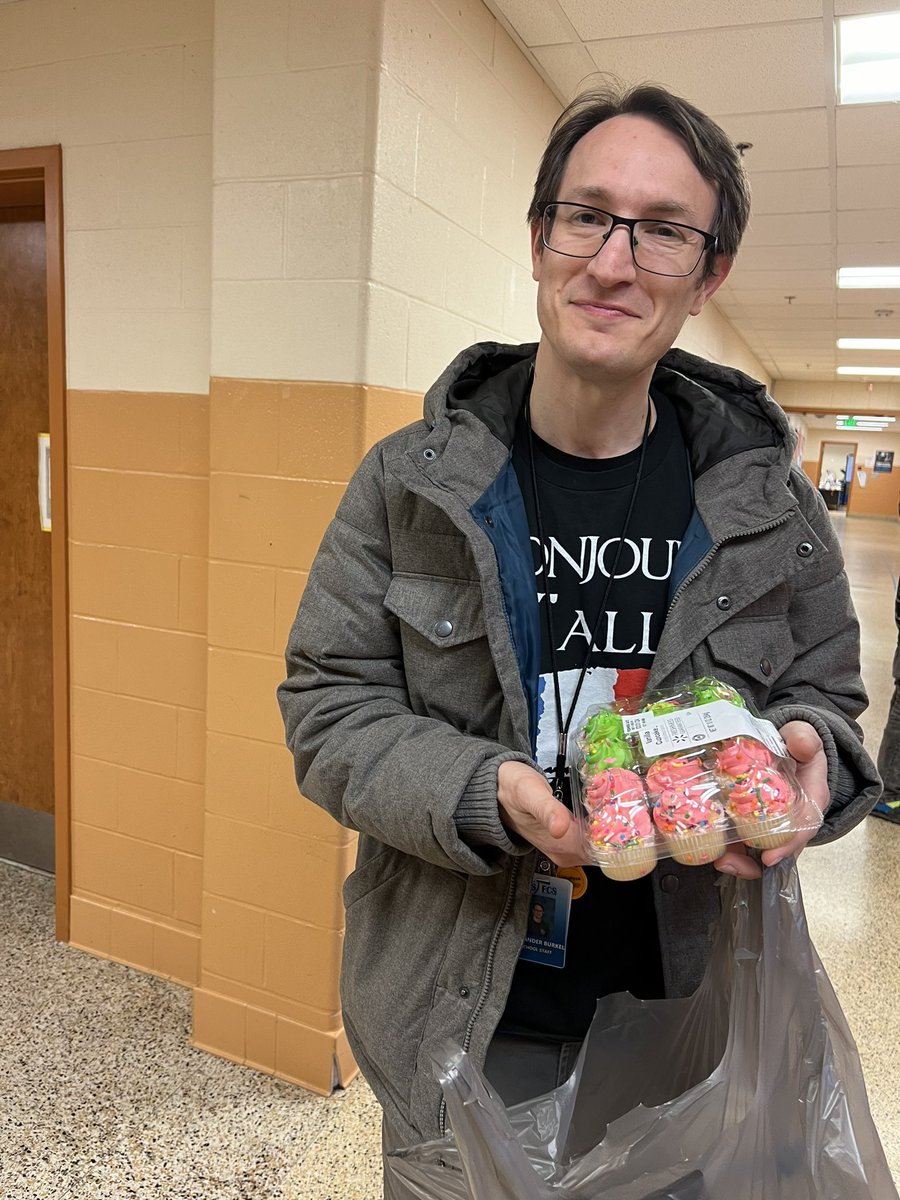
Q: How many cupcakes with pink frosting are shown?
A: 6